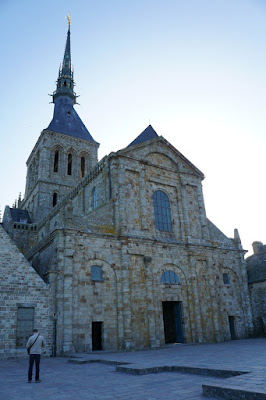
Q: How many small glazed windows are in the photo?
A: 3